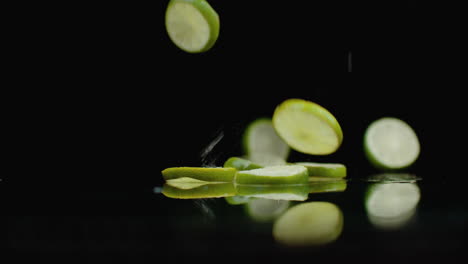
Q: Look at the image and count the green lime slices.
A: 8